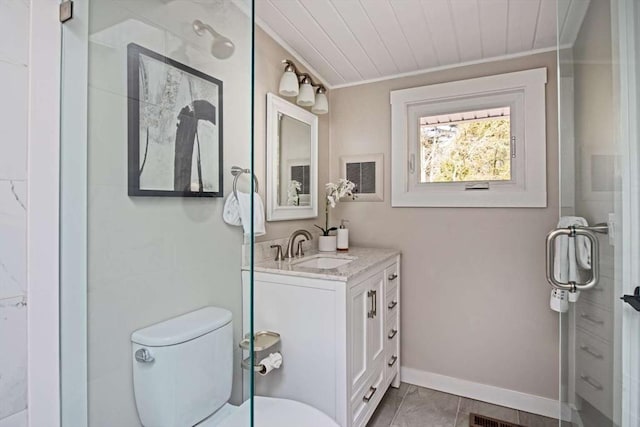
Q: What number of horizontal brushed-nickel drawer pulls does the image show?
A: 5